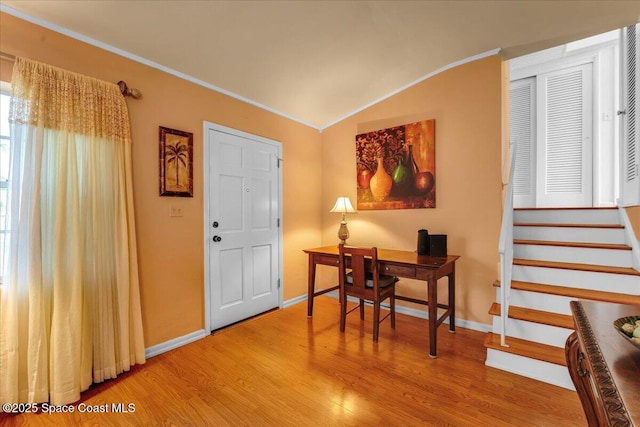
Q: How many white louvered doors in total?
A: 3